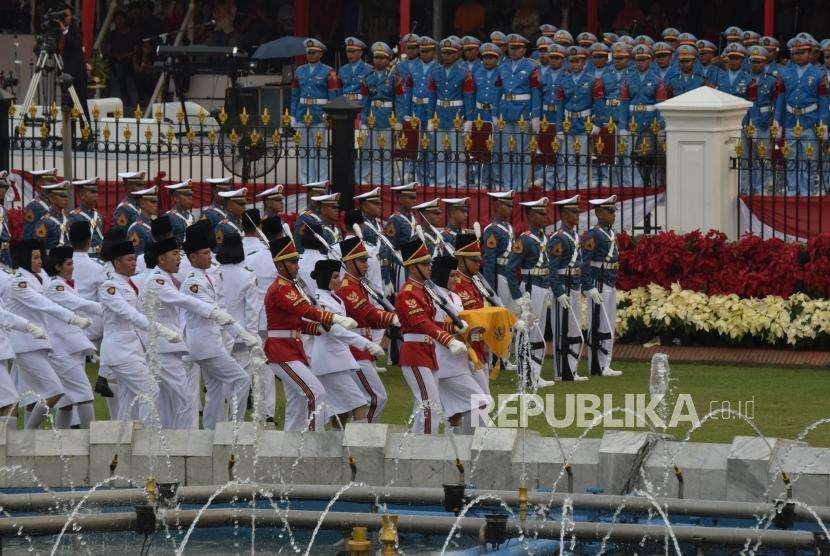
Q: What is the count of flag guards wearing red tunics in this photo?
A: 4